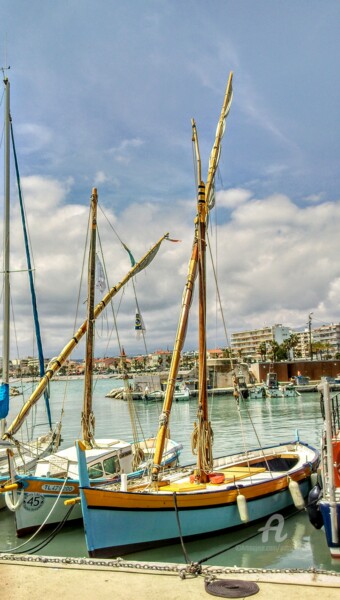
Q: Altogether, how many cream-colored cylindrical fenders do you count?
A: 2